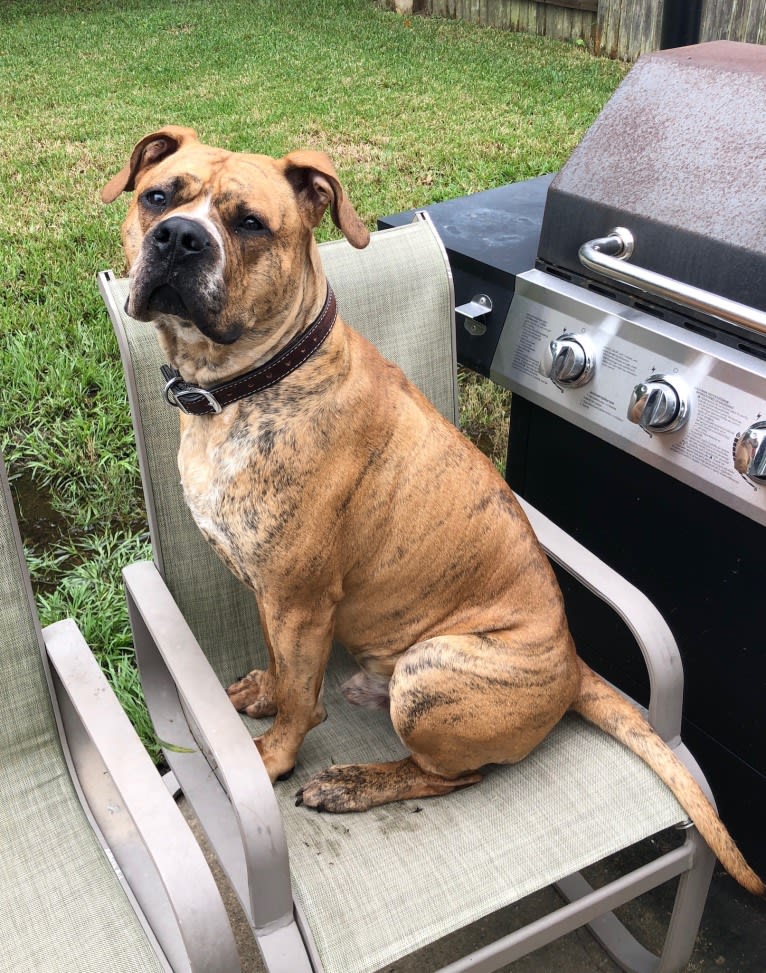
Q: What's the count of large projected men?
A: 0